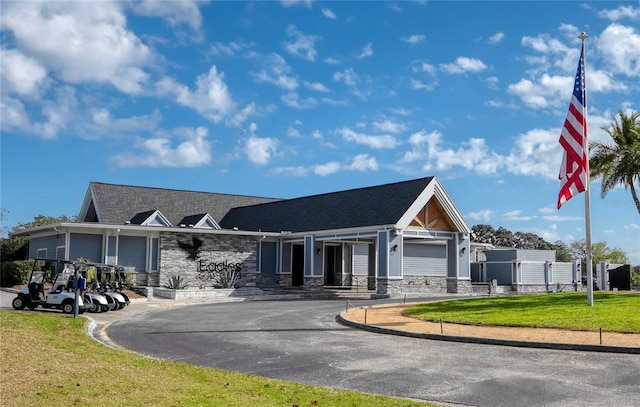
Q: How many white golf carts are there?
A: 3